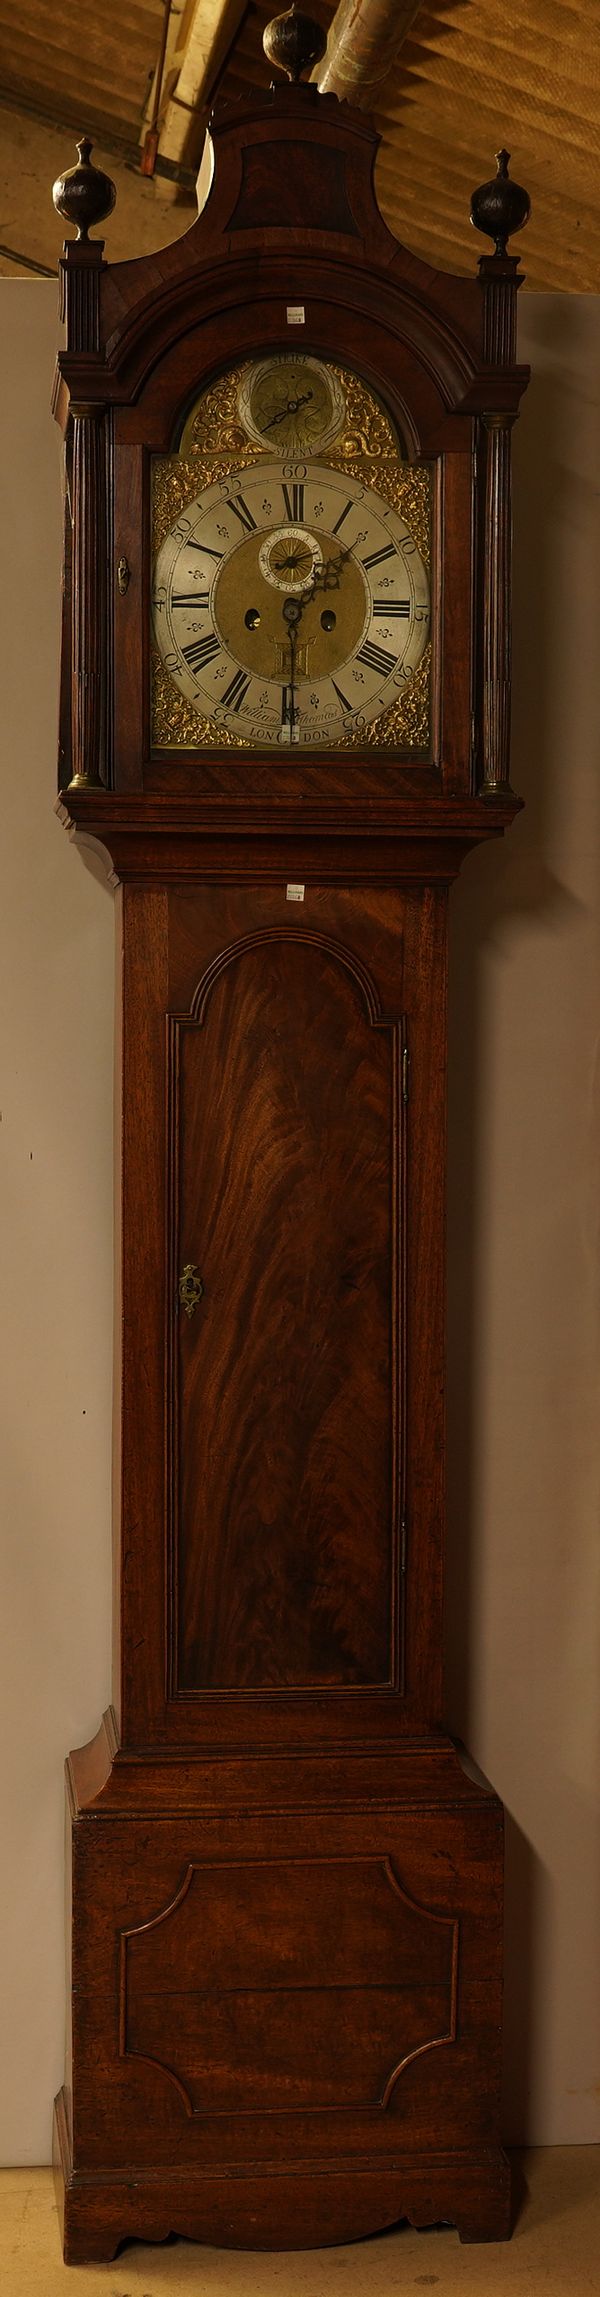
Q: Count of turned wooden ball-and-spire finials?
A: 3